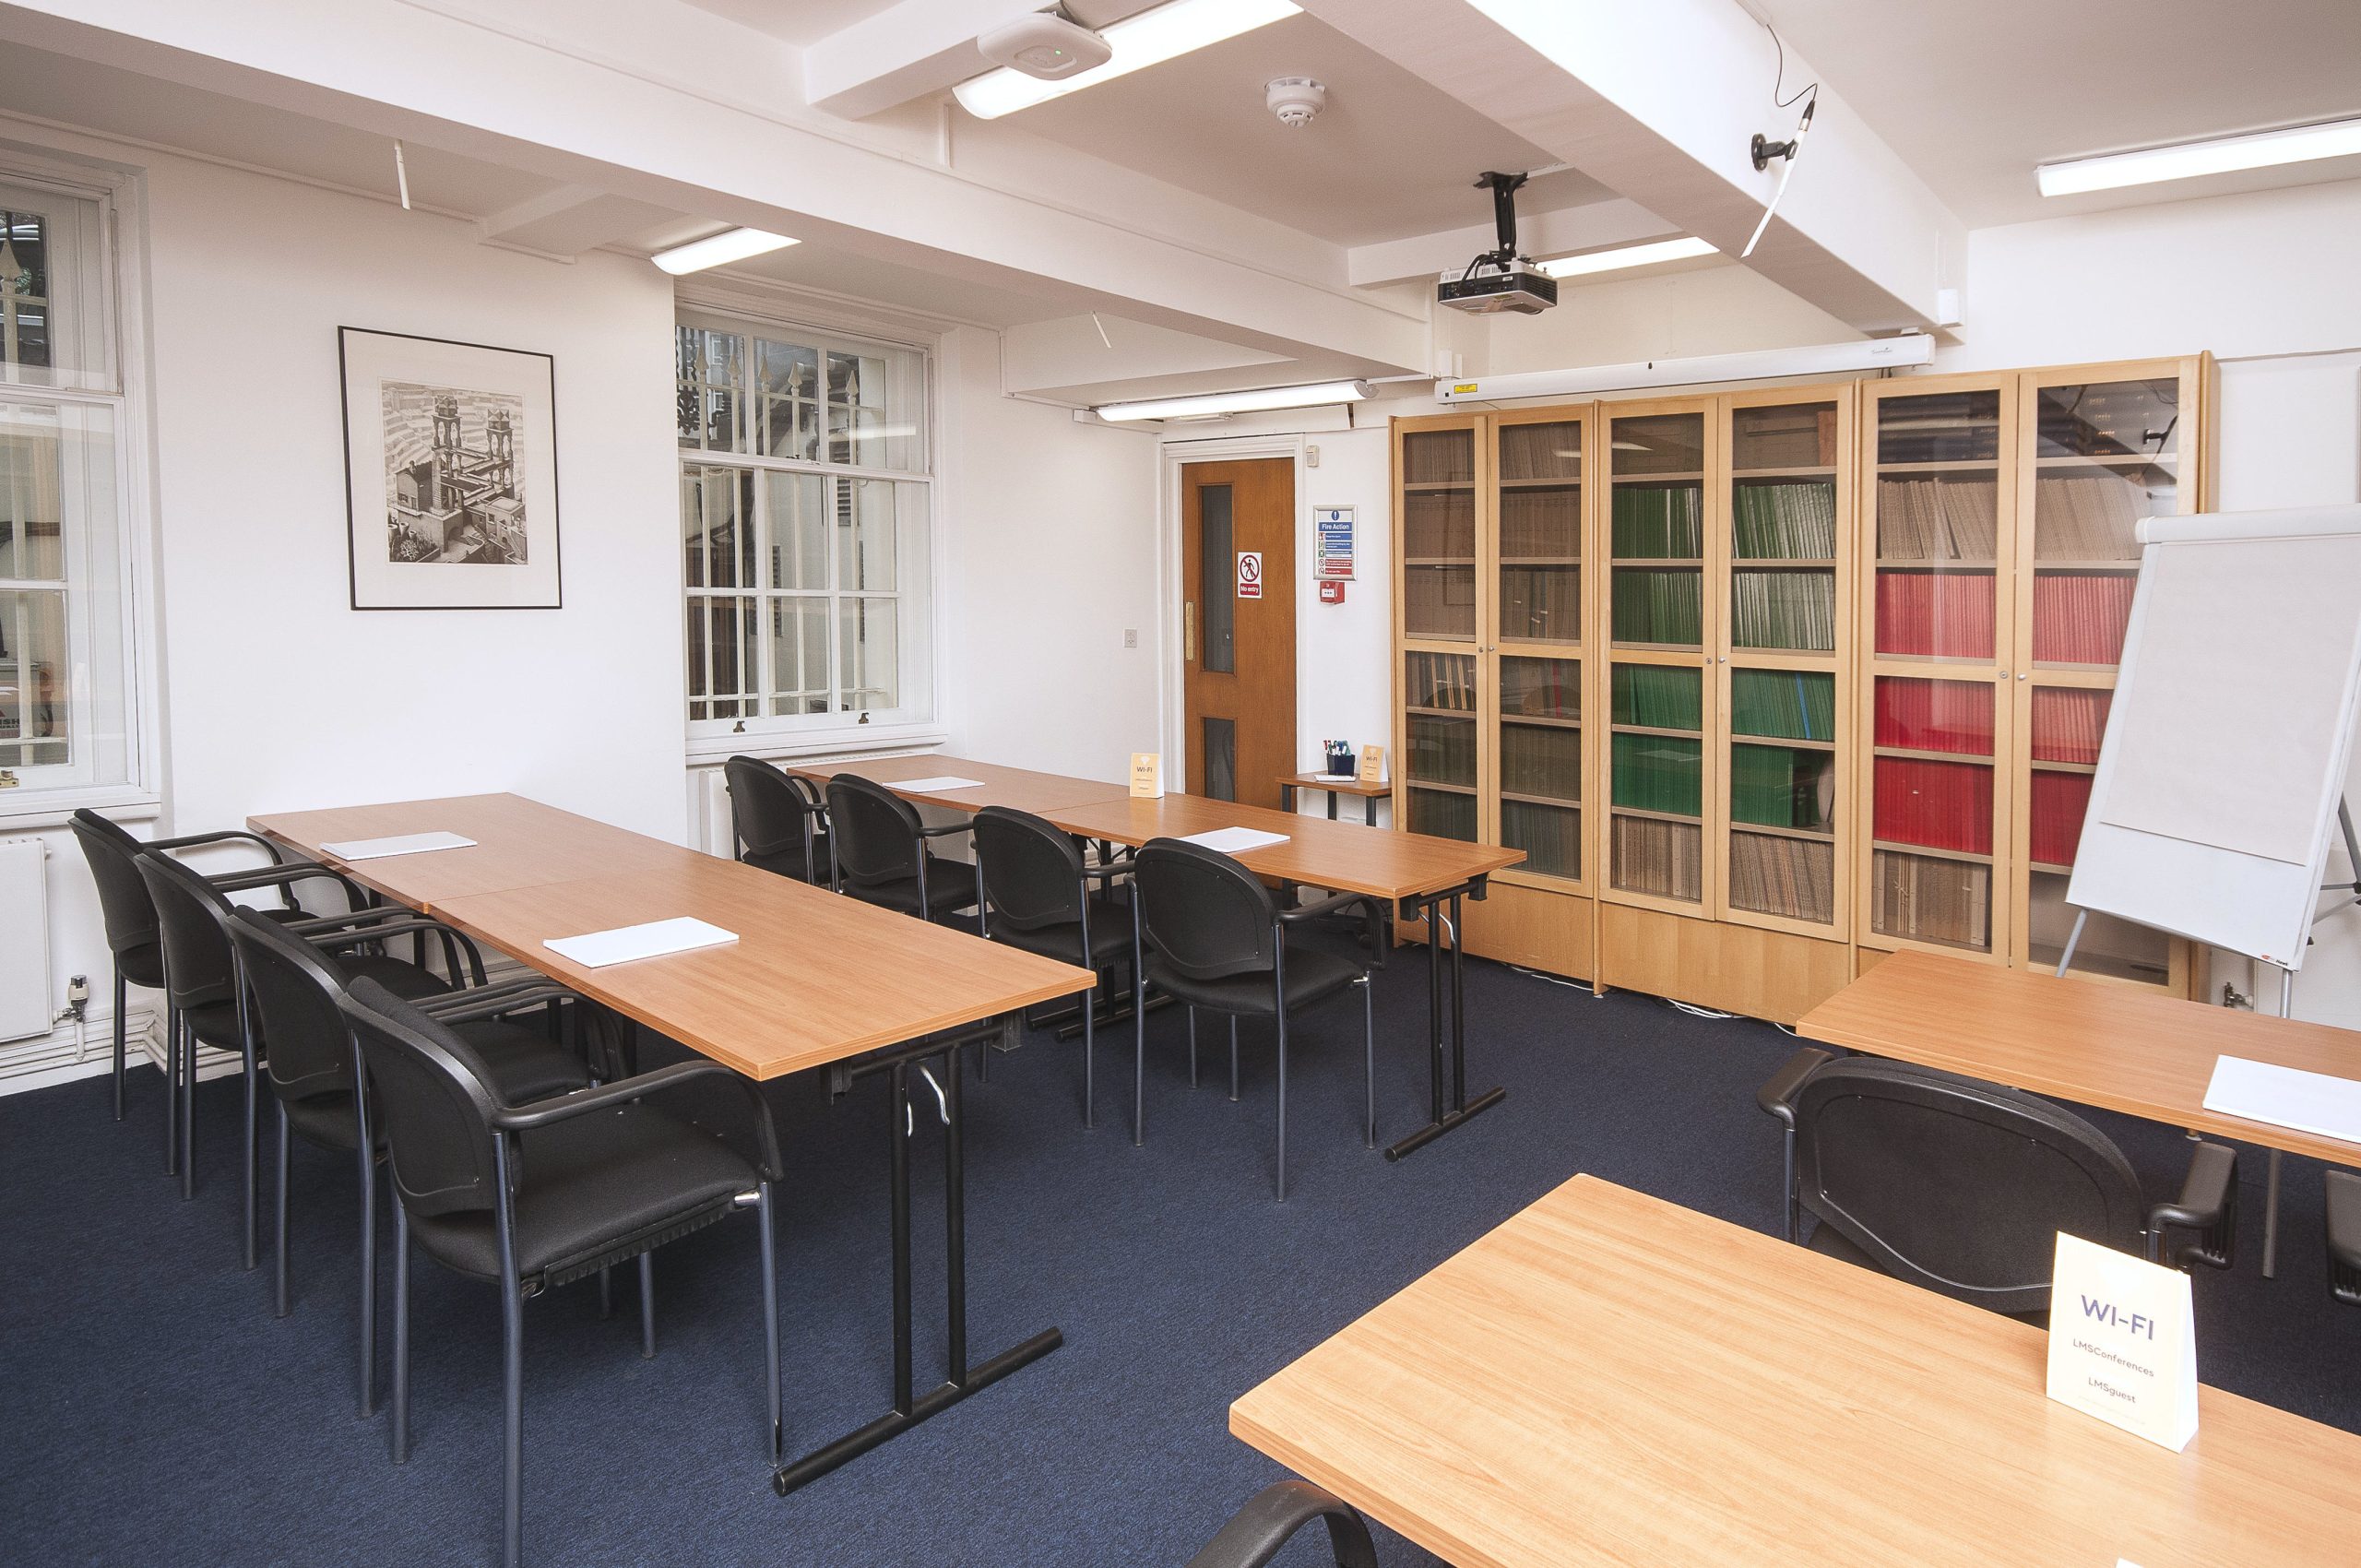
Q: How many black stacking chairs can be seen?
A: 11